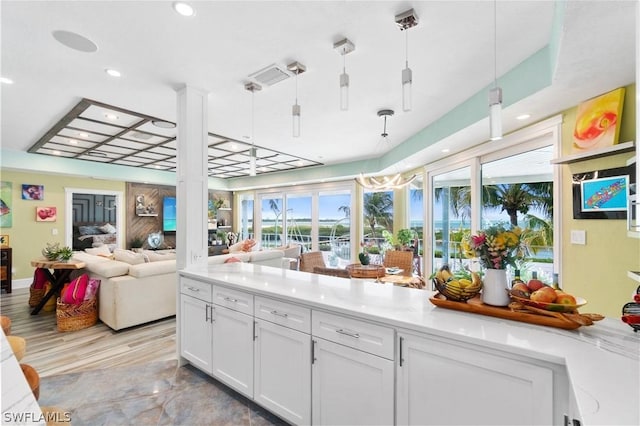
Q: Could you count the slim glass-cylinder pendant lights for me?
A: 5